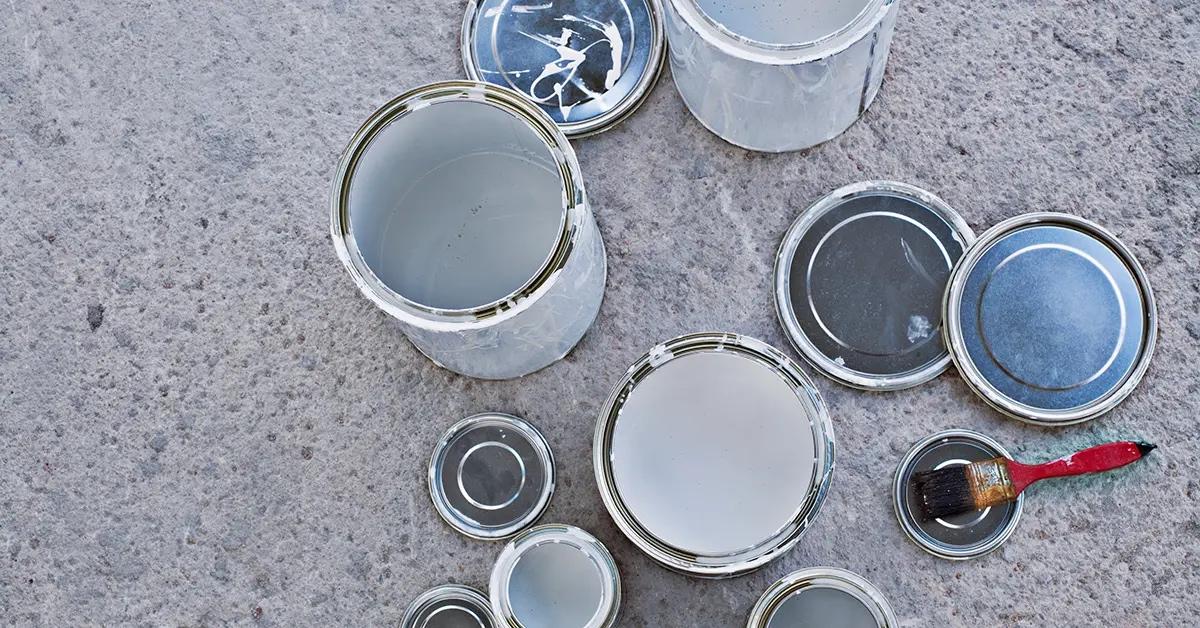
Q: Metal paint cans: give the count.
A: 5